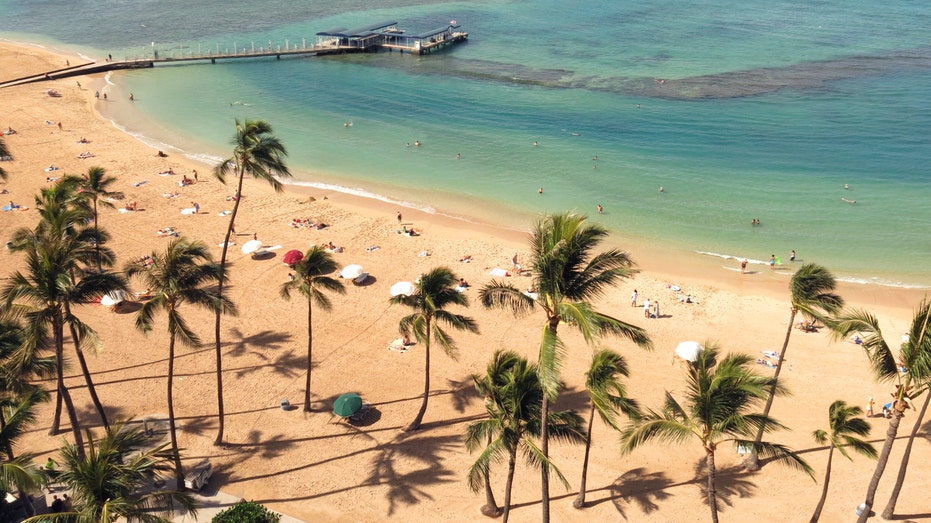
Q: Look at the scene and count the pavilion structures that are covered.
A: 2